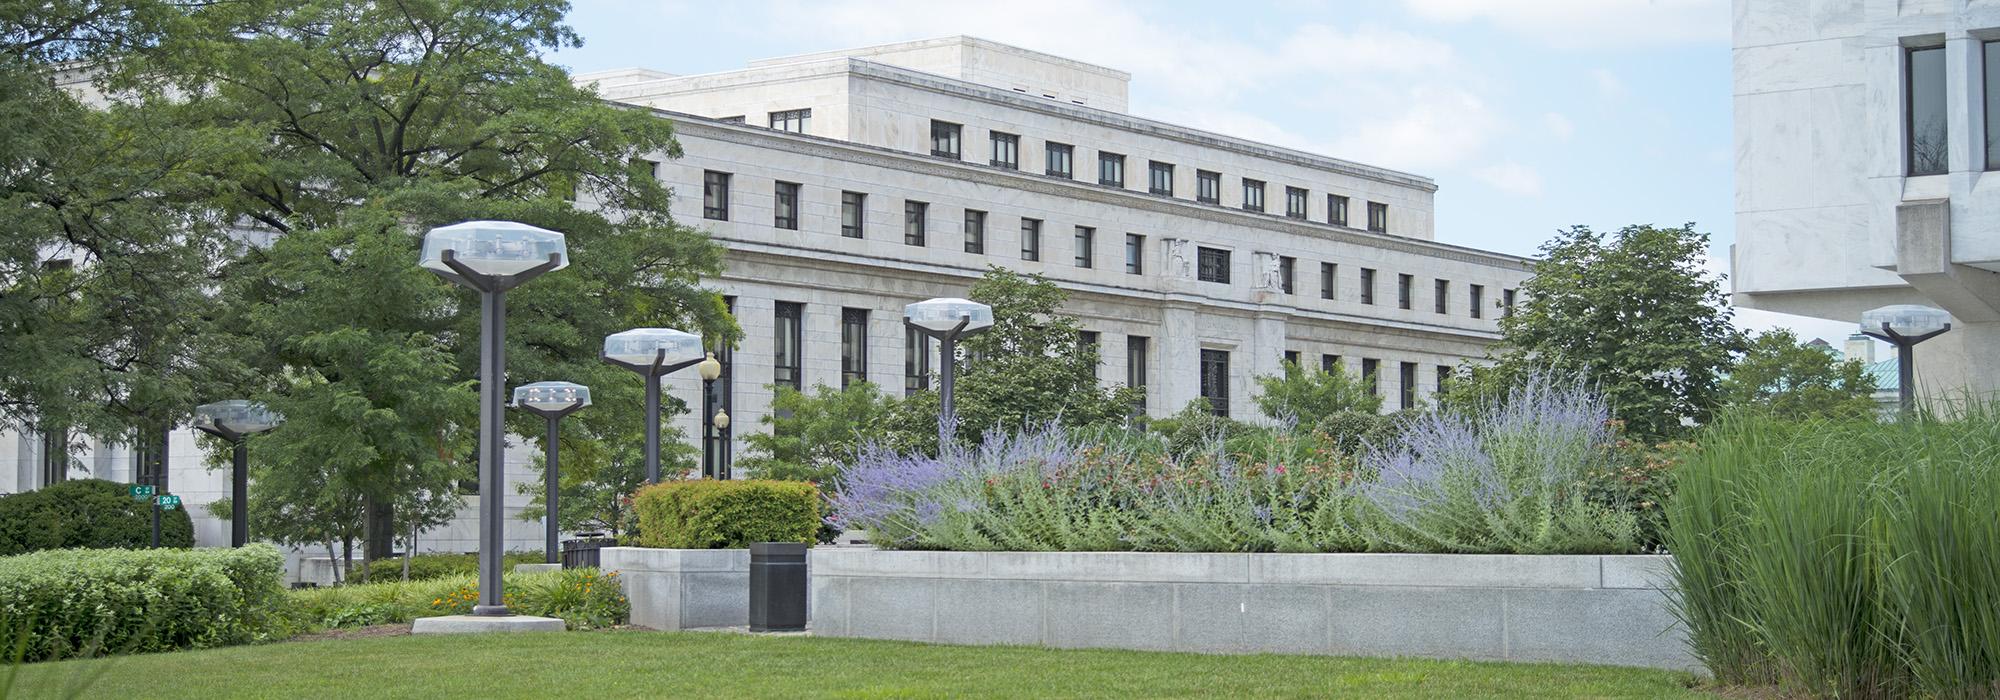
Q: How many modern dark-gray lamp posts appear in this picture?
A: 6